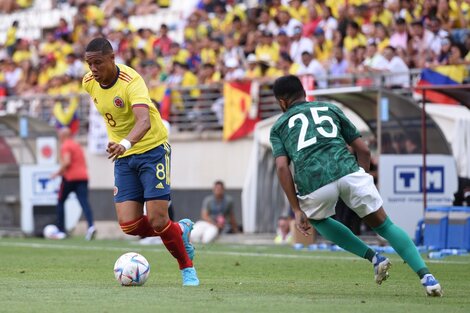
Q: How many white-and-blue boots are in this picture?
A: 2